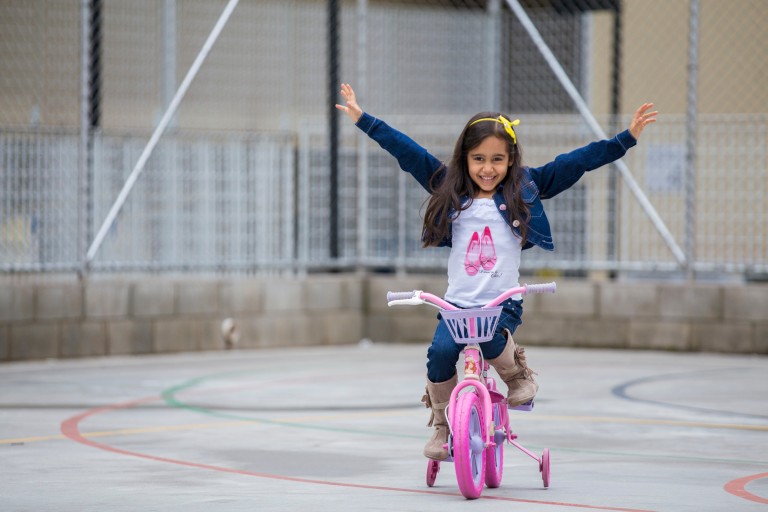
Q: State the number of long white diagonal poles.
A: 2